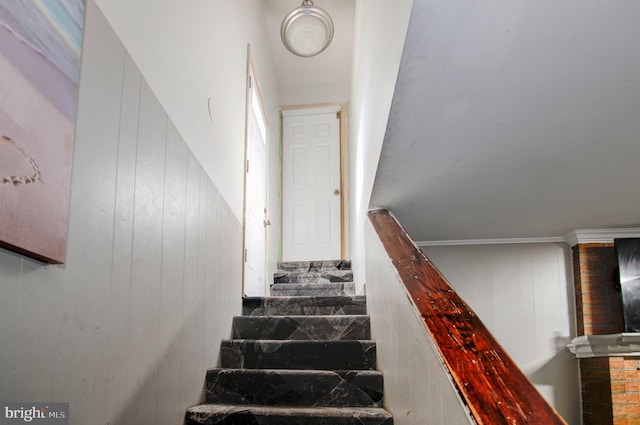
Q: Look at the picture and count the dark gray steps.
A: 8